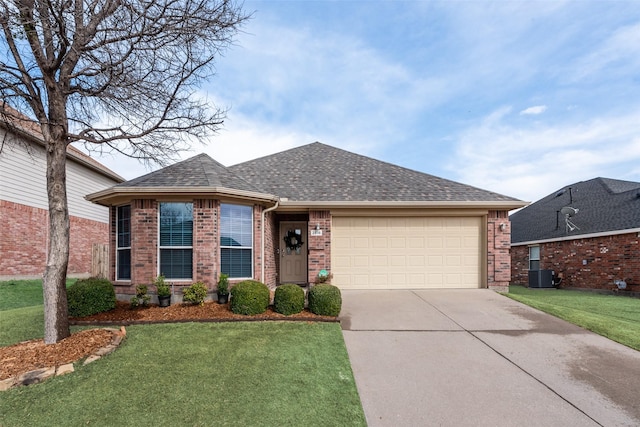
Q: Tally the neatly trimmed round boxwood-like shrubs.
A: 4